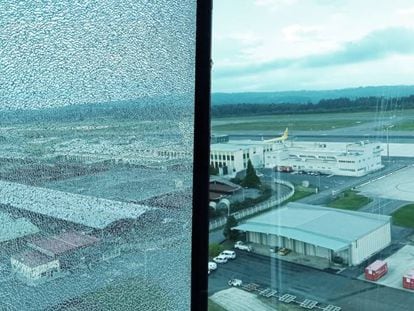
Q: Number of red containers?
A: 2